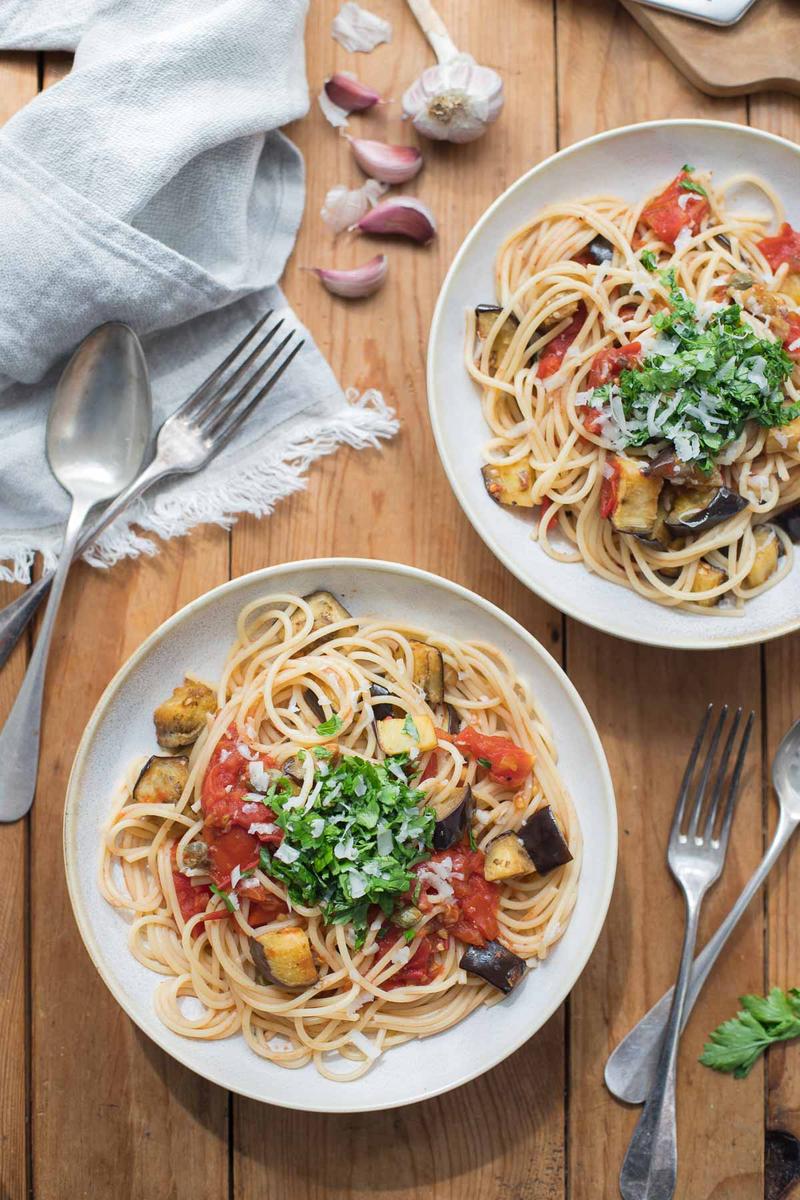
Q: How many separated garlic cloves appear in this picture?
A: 4